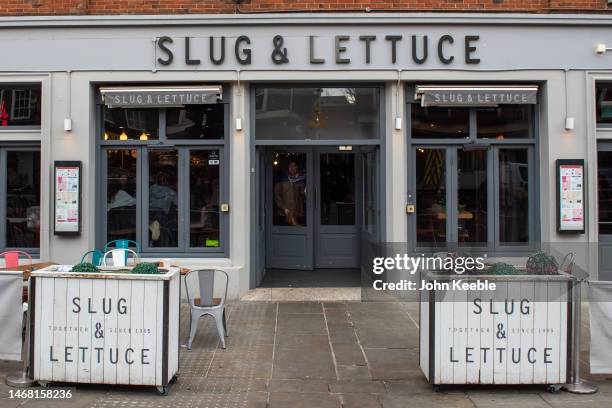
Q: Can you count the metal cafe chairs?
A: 5